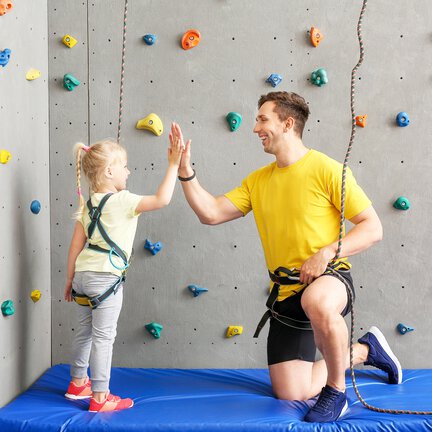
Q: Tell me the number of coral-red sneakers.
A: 2